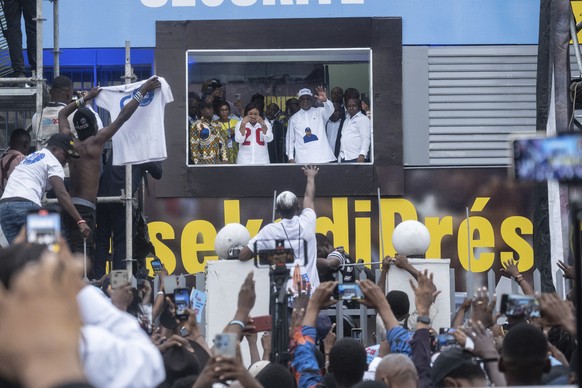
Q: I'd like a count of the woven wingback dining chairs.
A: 0